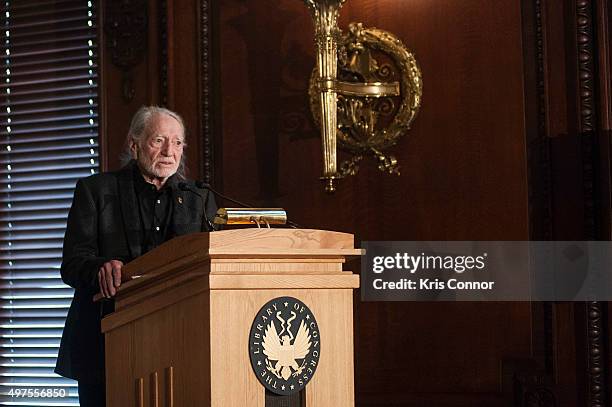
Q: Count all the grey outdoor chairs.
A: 0